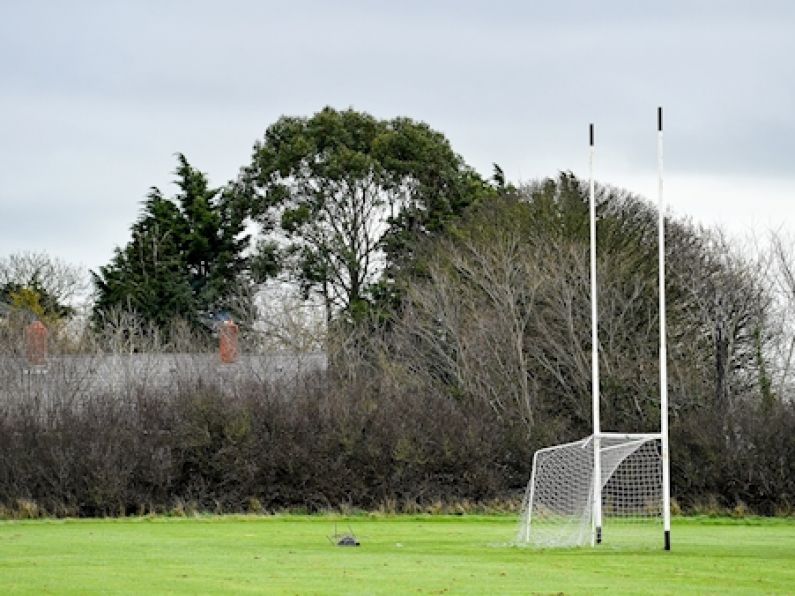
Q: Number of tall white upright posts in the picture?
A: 2